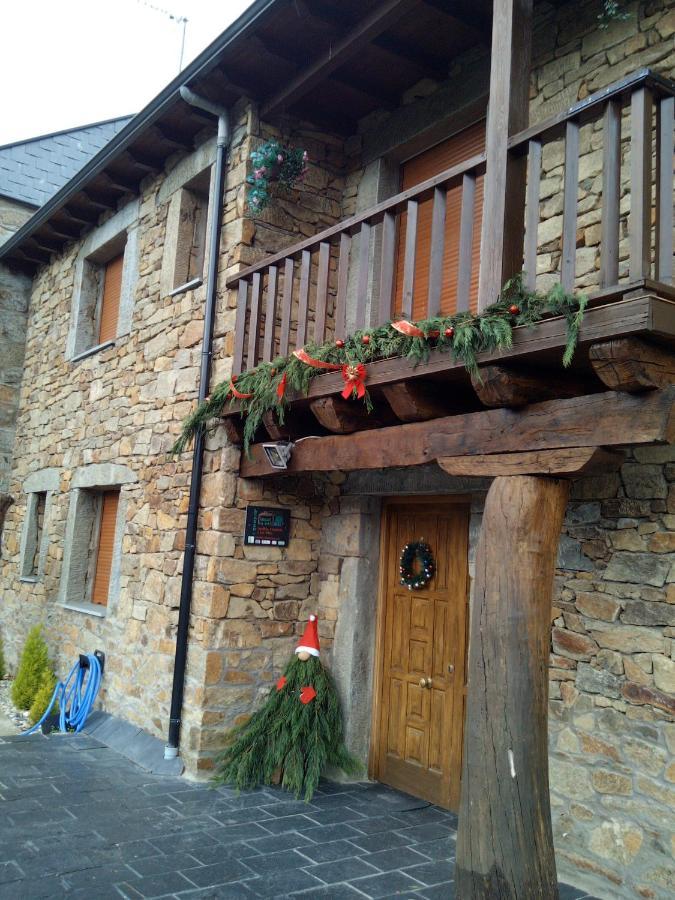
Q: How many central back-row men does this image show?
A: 0